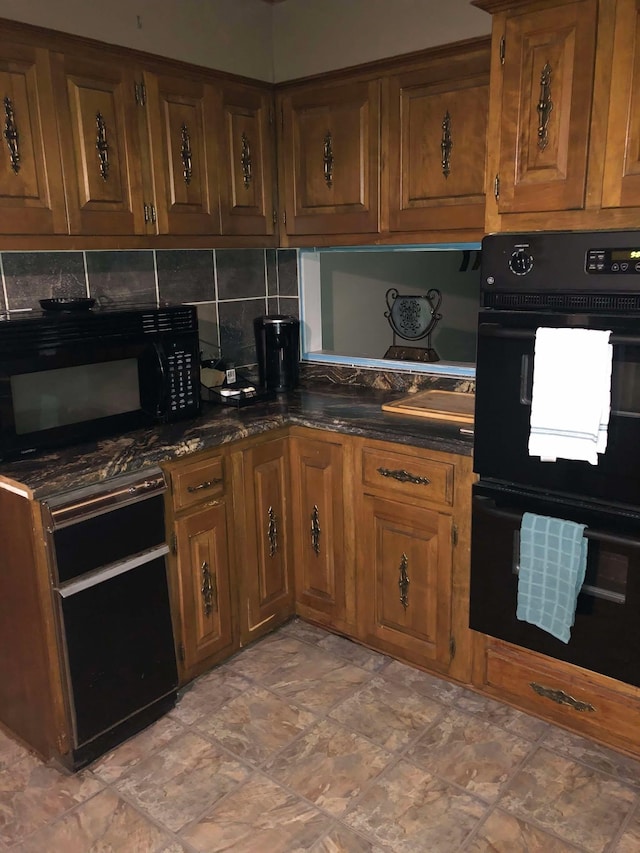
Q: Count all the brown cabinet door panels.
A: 12